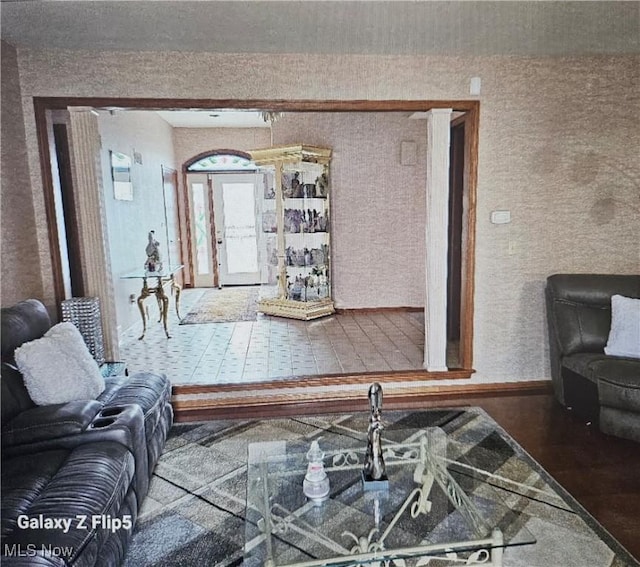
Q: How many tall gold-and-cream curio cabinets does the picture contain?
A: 1